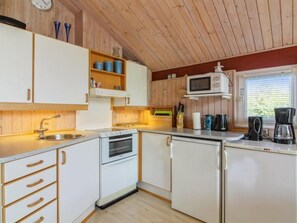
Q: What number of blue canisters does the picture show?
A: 3